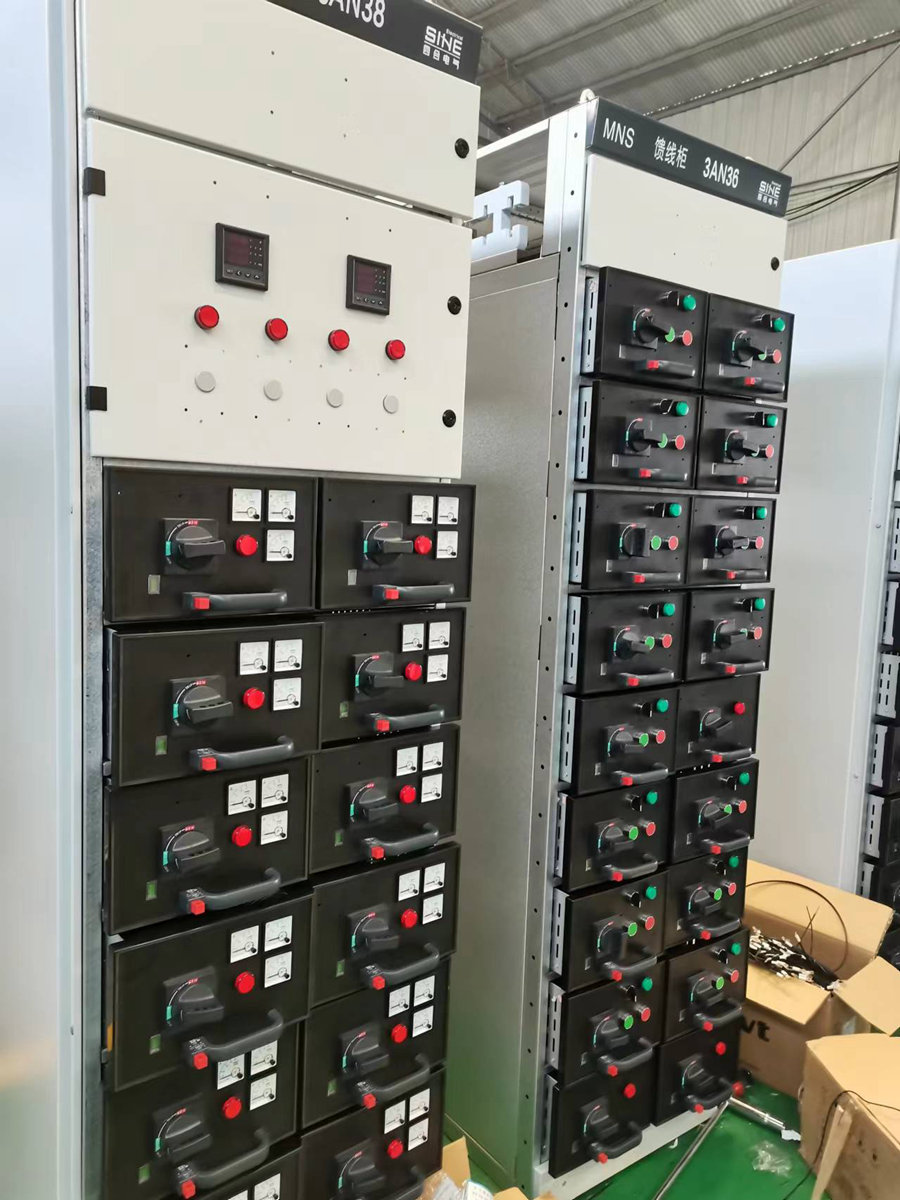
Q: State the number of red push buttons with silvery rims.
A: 15